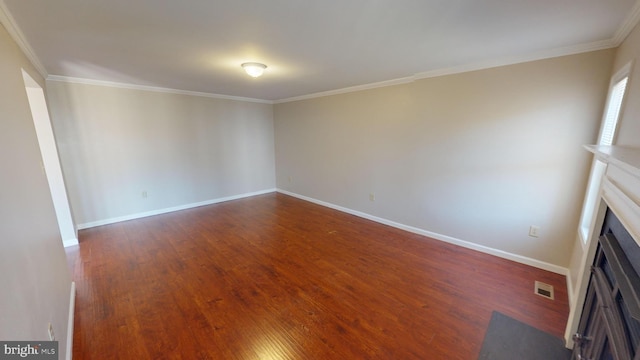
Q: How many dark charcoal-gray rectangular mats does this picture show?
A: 1